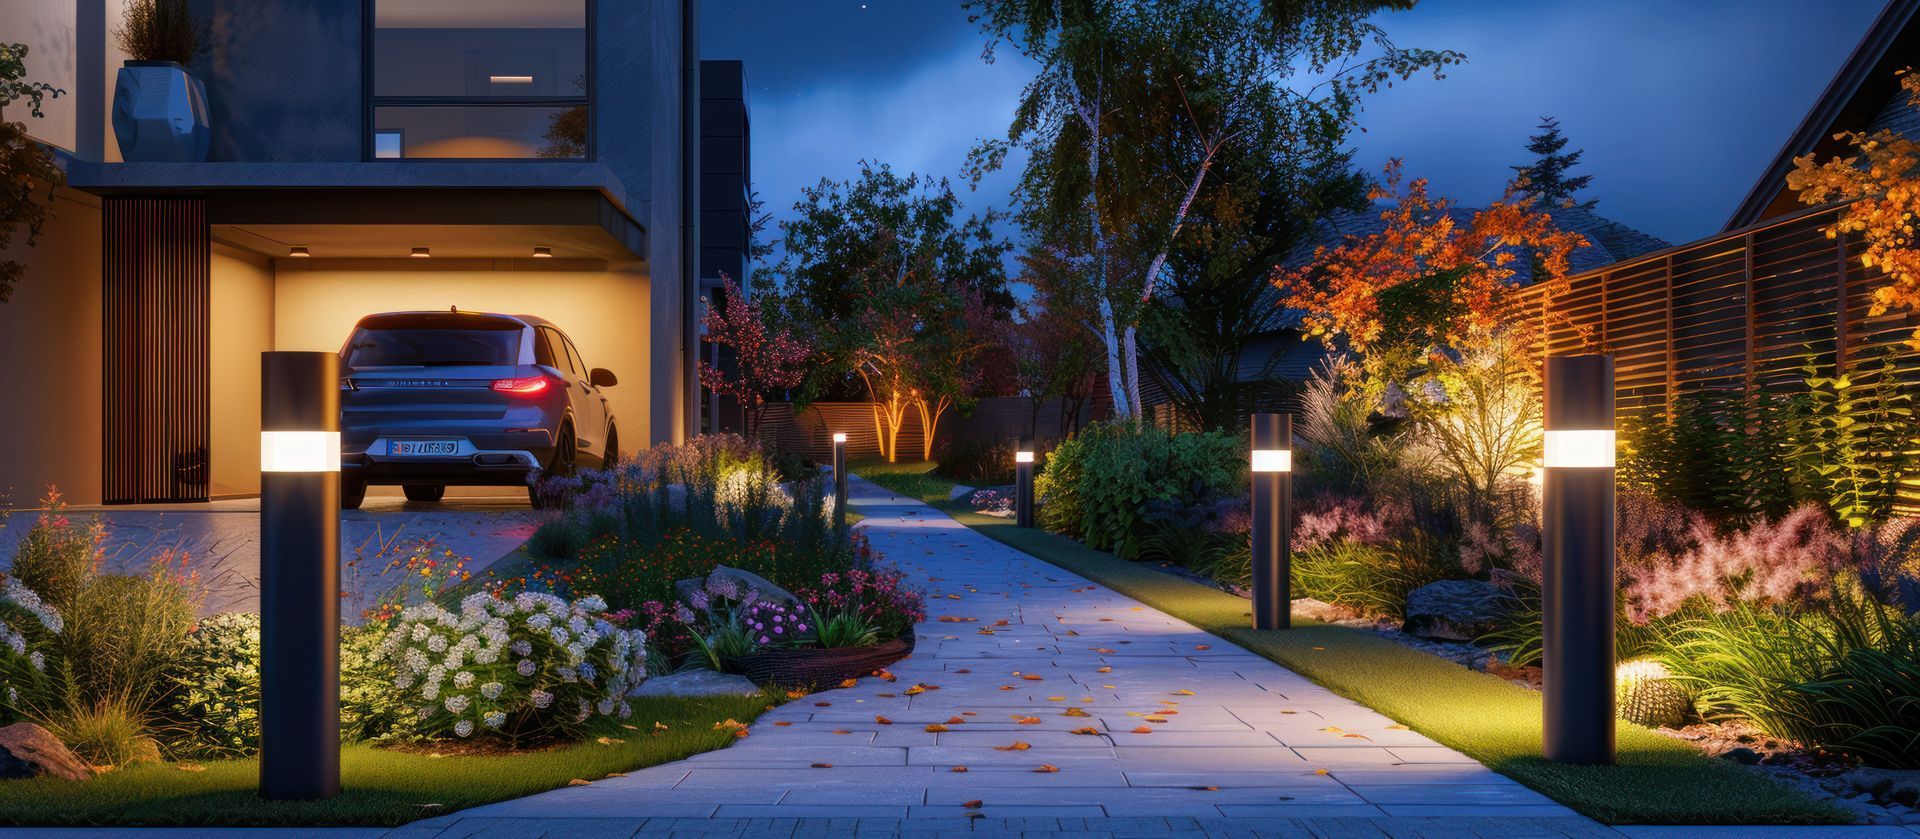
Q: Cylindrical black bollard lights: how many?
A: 5